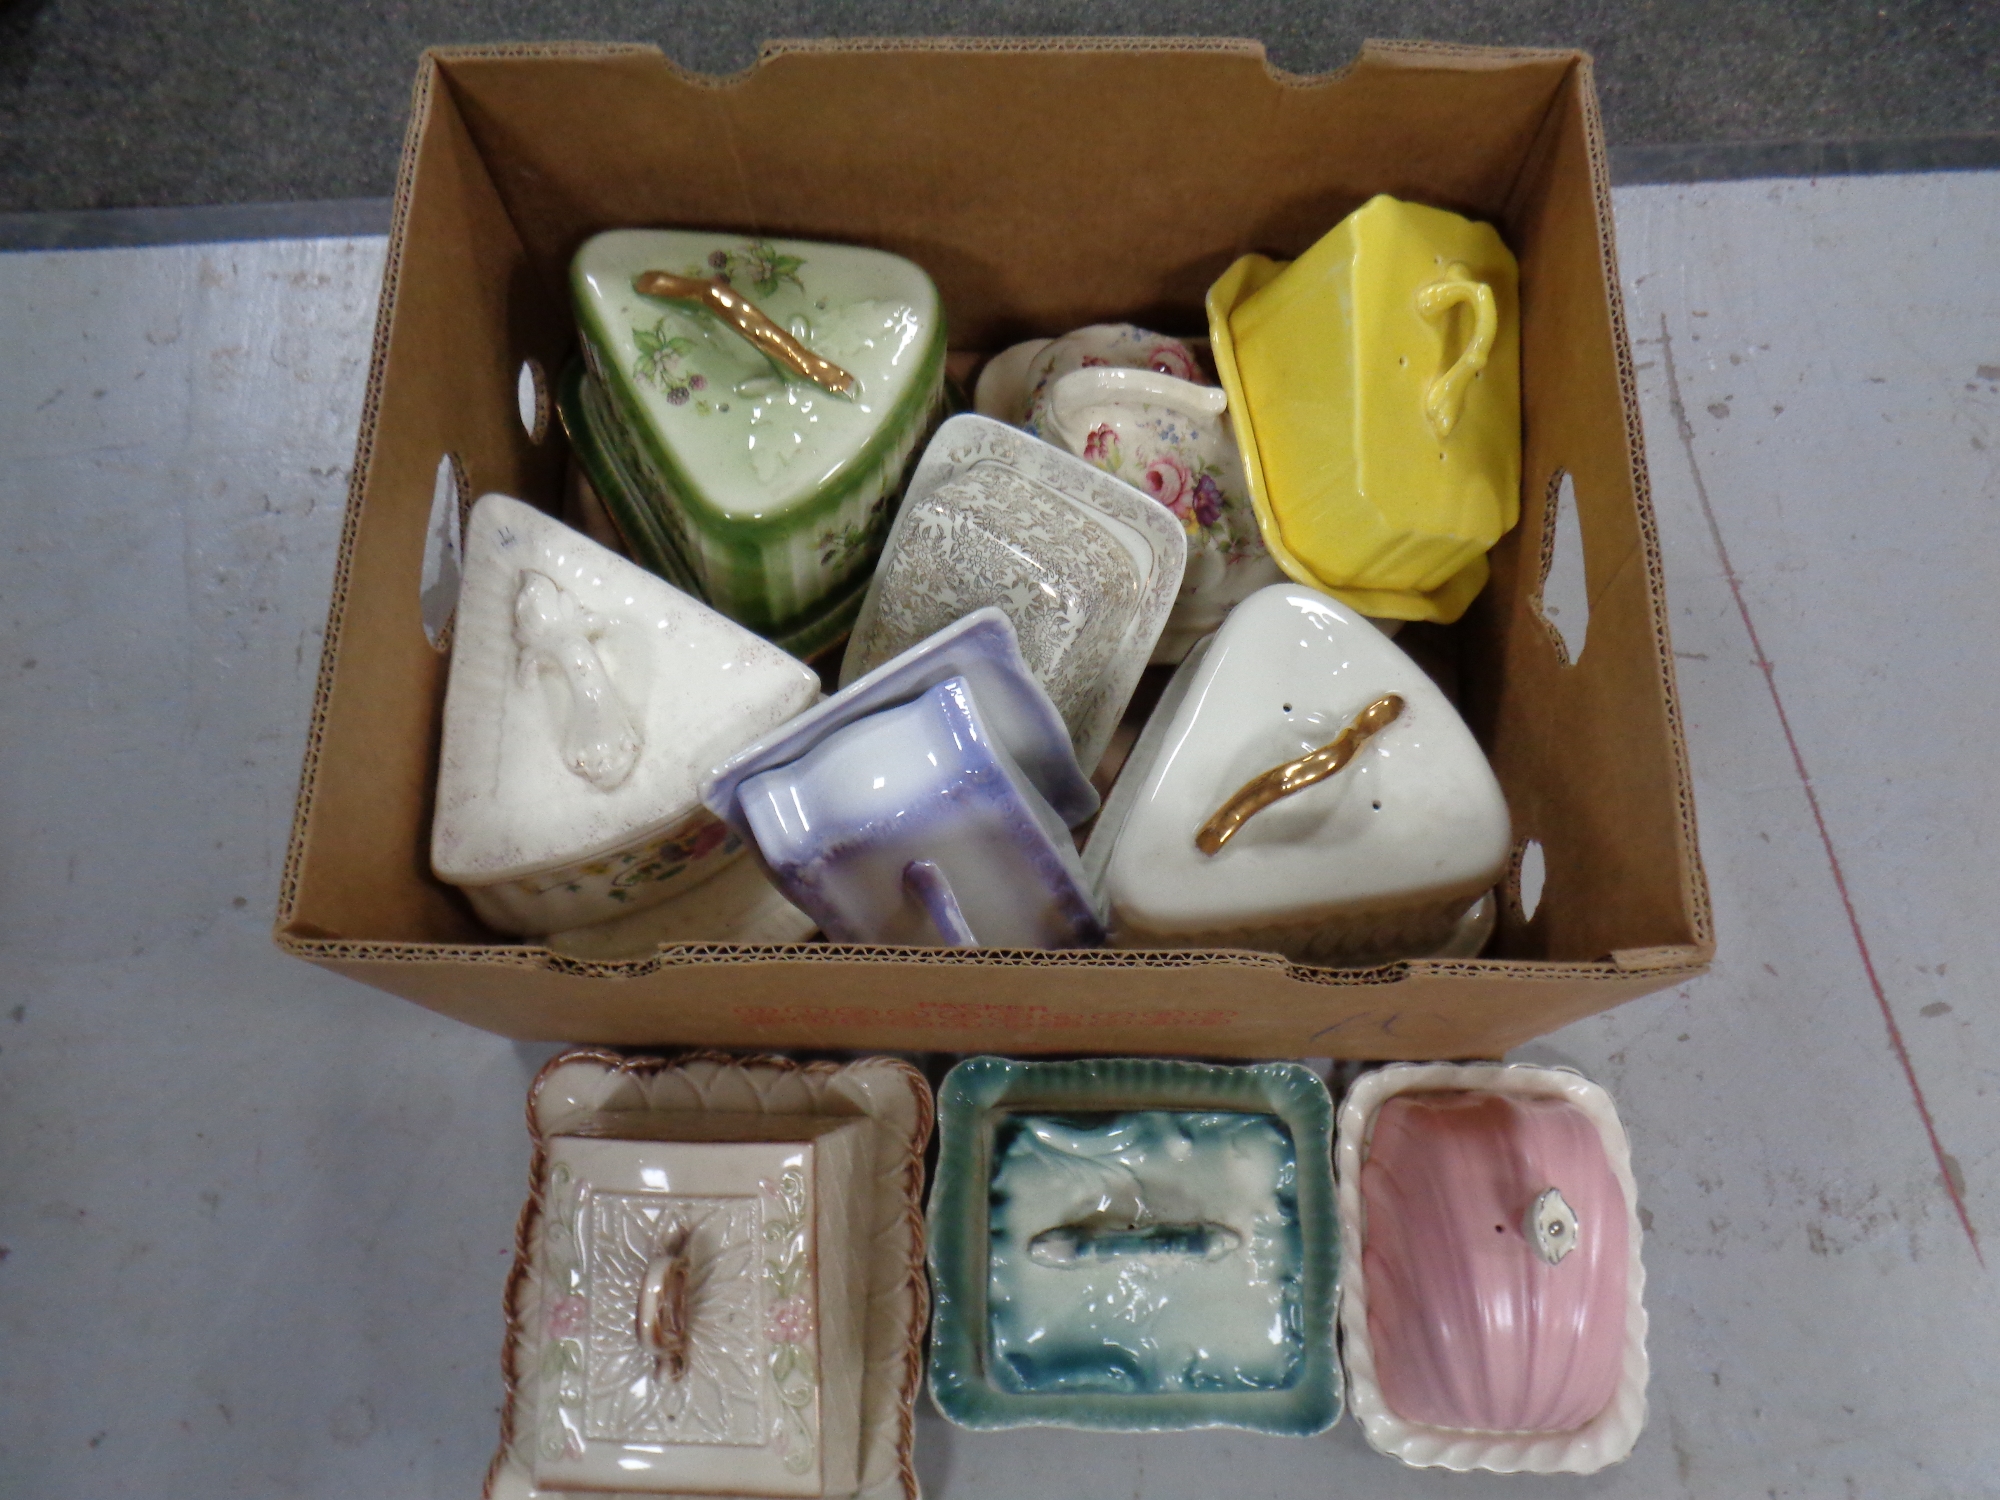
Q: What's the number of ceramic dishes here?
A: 10